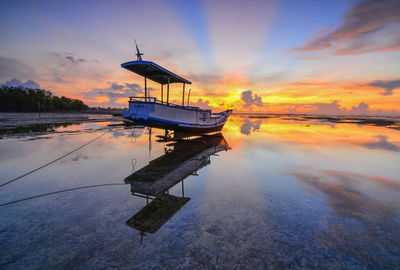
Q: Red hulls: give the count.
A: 0